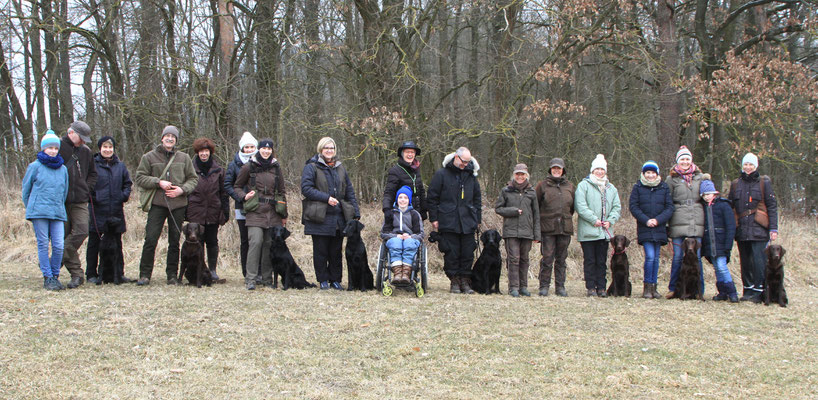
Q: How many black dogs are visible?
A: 4